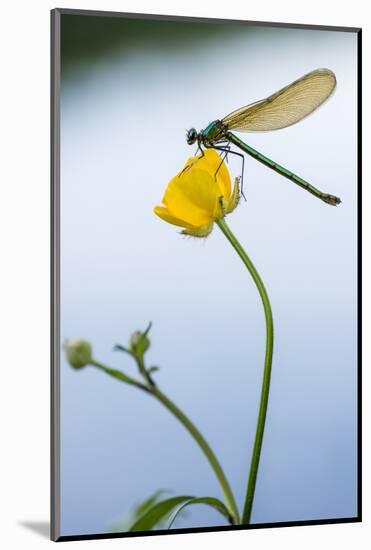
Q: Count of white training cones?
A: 0